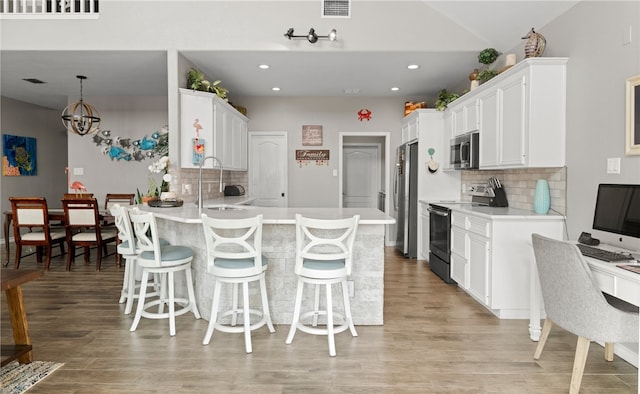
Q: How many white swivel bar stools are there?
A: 4